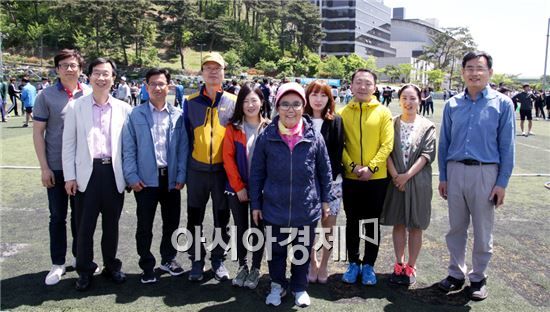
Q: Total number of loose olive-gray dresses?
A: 1